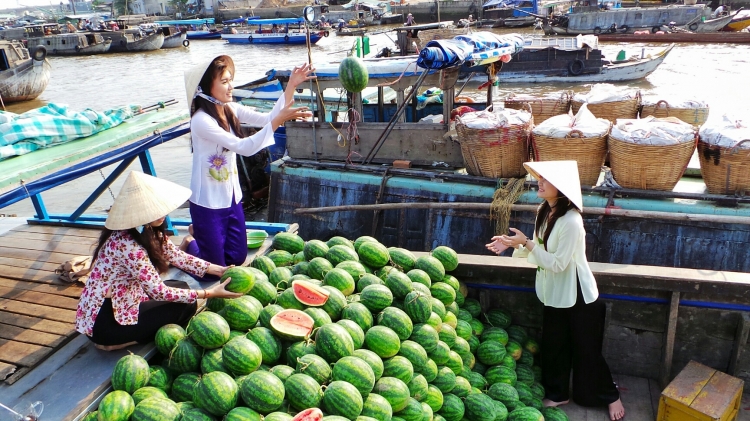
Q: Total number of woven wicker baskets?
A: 7